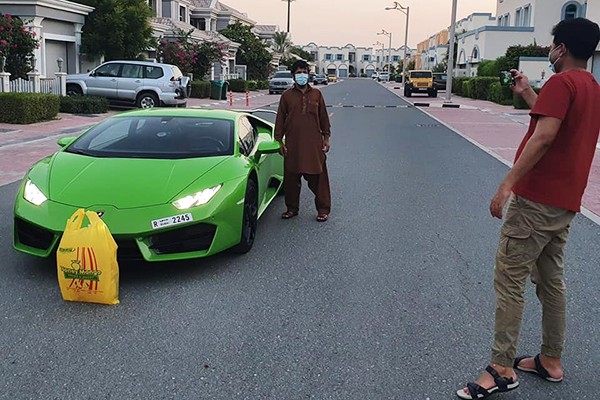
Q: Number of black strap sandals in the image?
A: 2